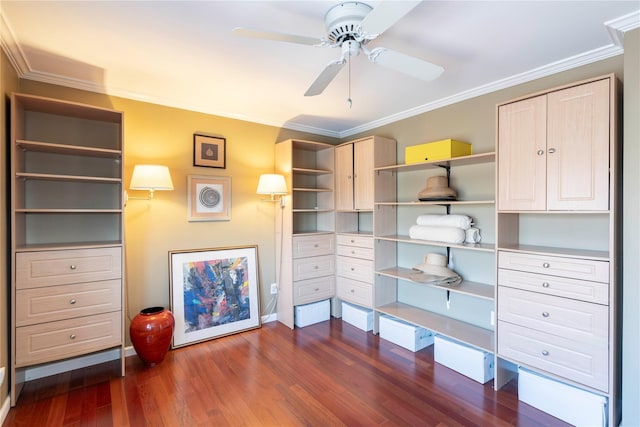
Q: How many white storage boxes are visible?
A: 5